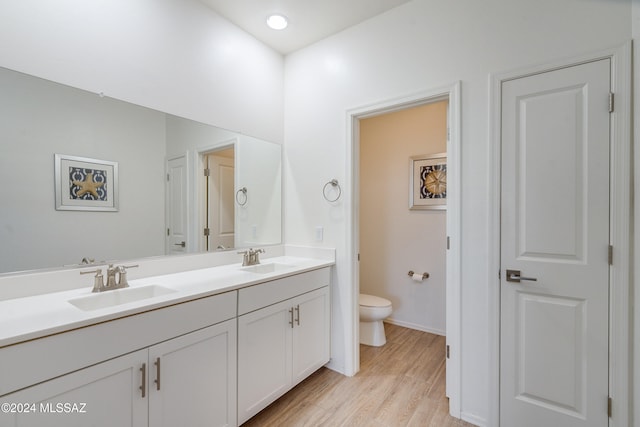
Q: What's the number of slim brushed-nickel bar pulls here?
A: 4